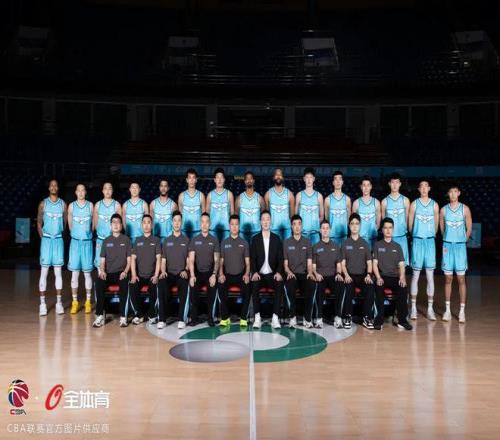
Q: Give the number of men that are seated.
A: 10